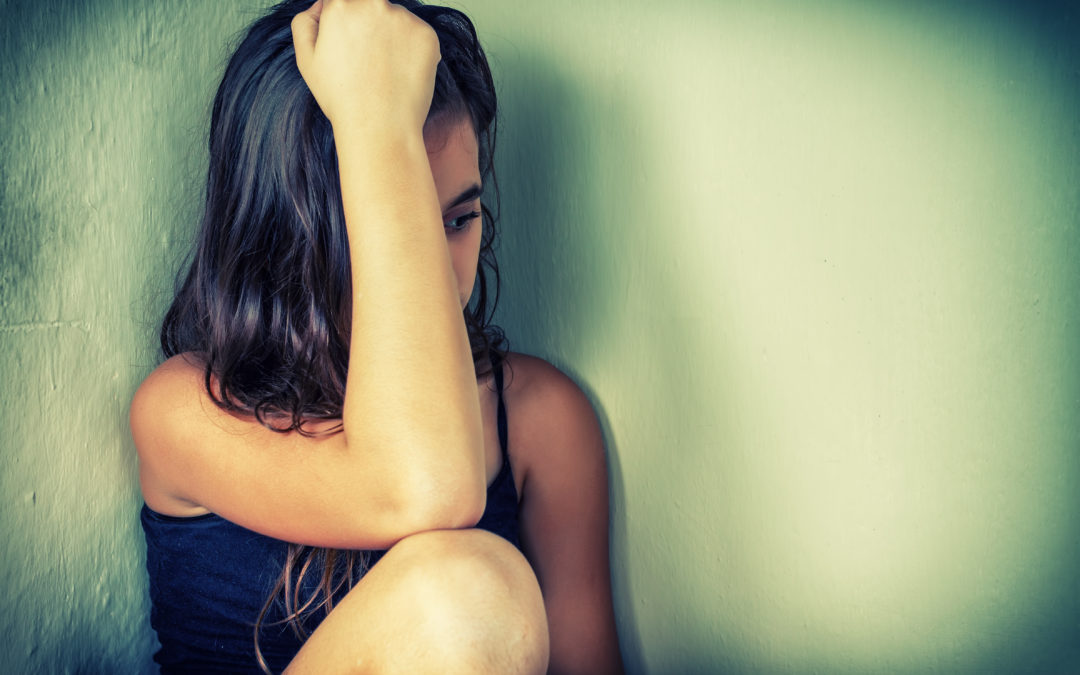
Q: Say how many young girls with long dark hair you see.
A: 1